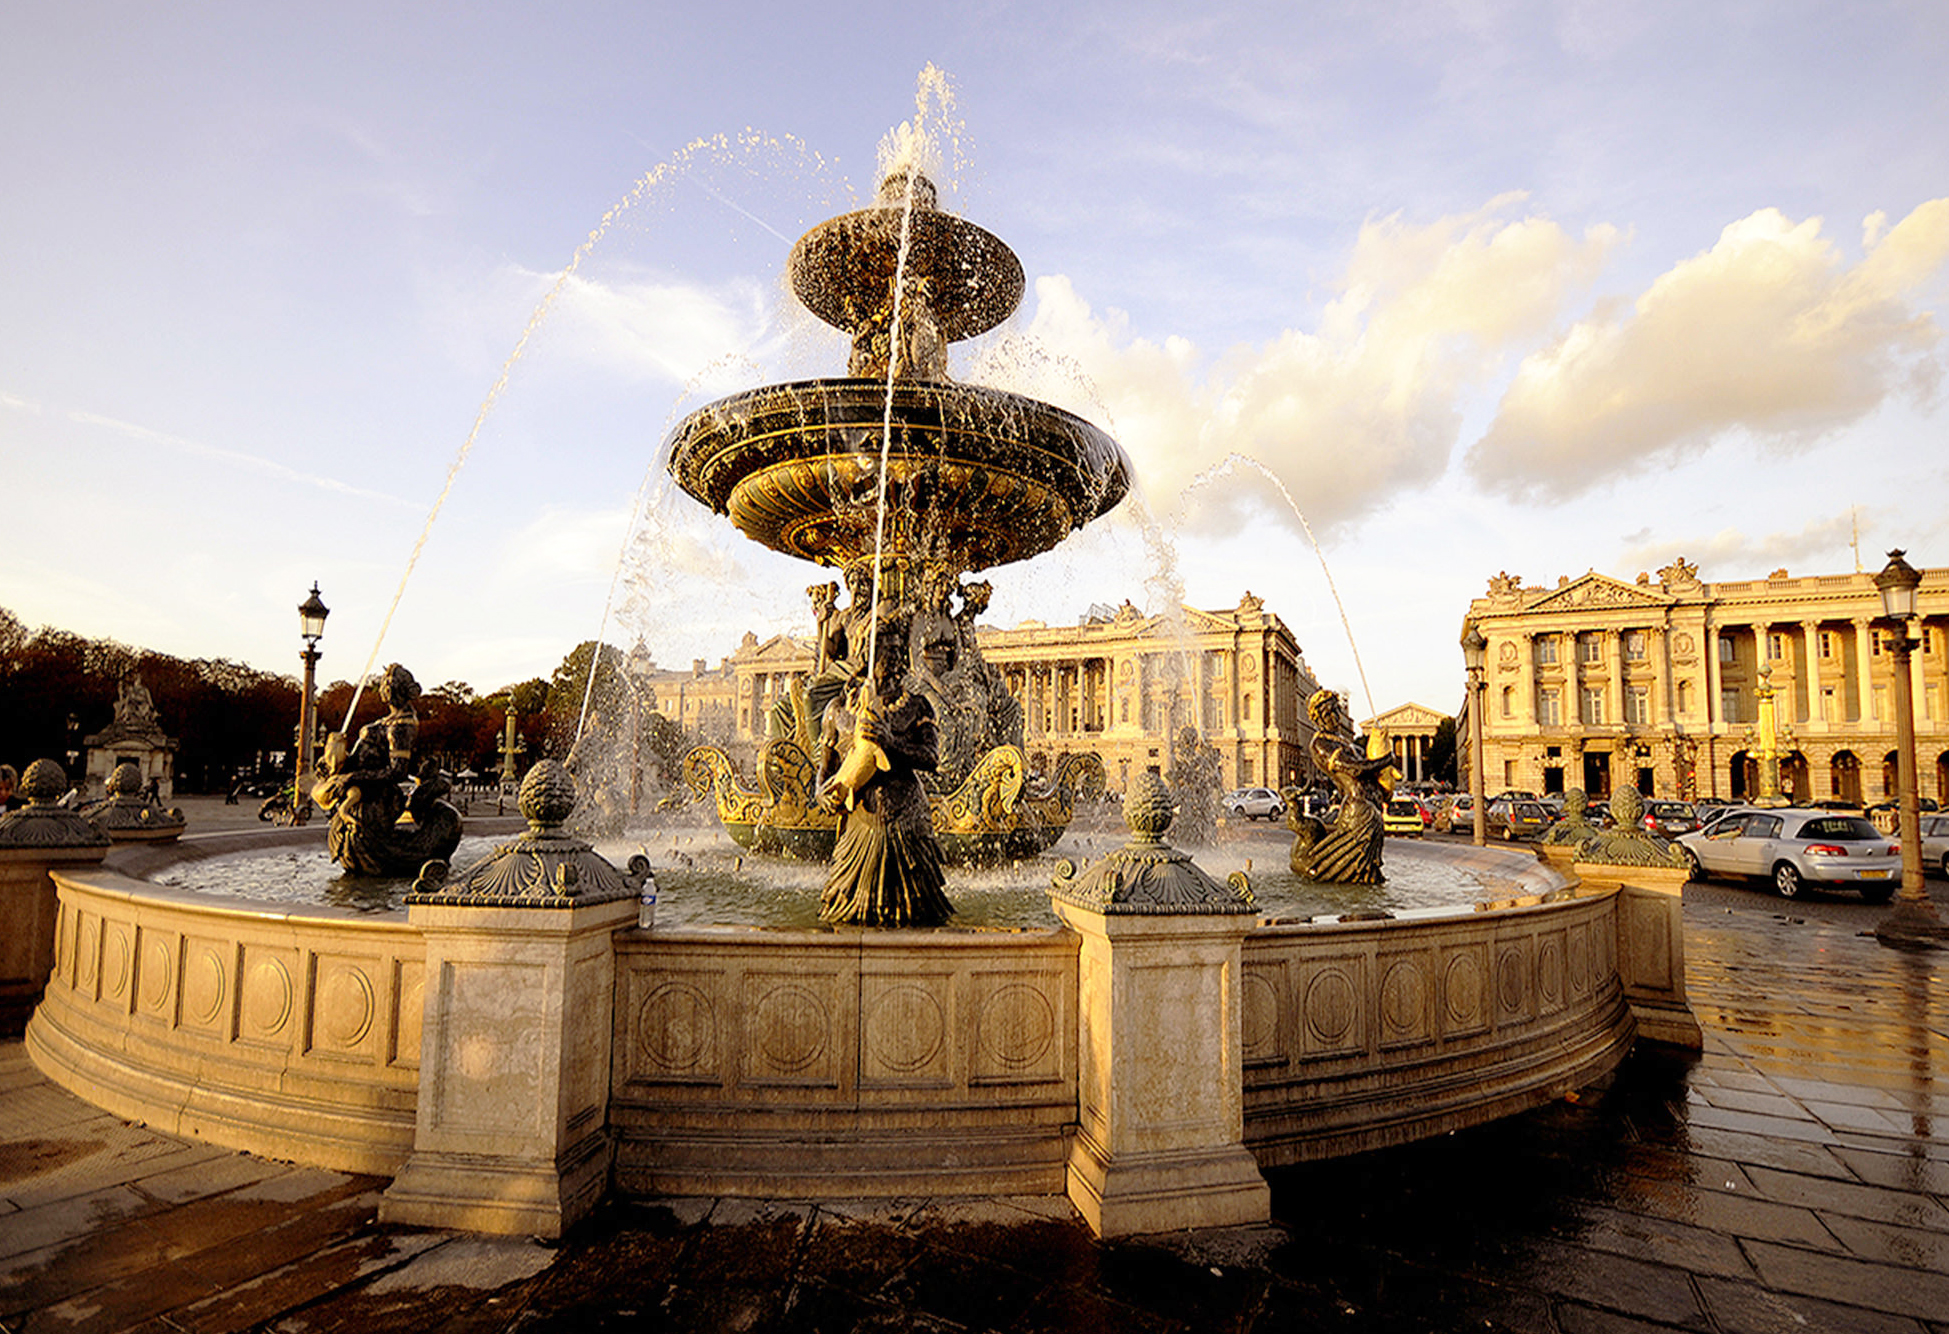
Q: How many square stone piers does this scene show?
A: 6